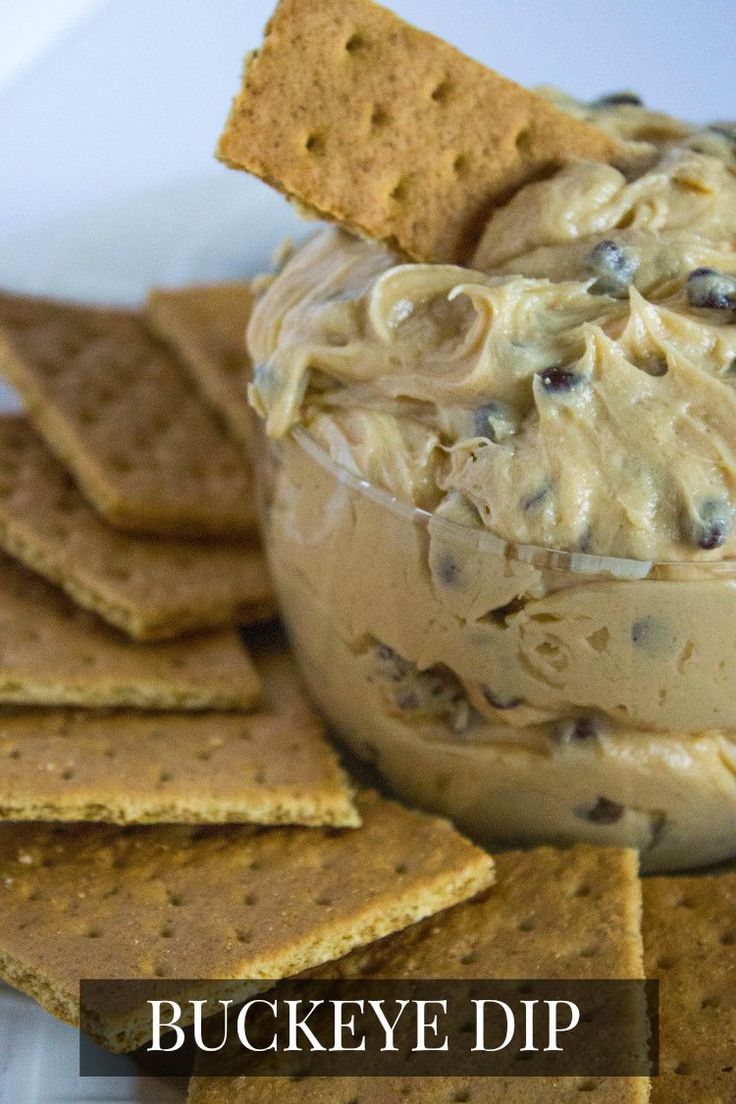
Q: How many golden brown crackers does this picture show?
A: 9